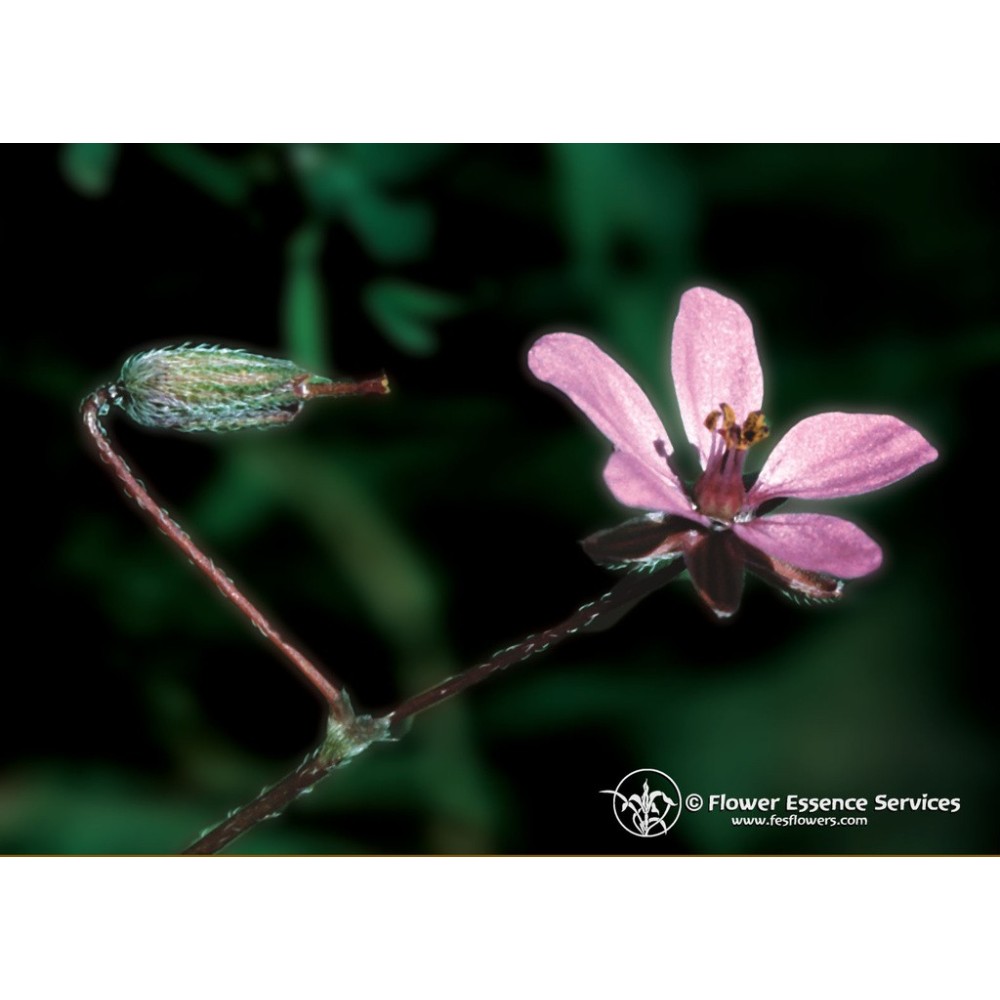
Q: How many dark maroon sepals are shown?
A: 3